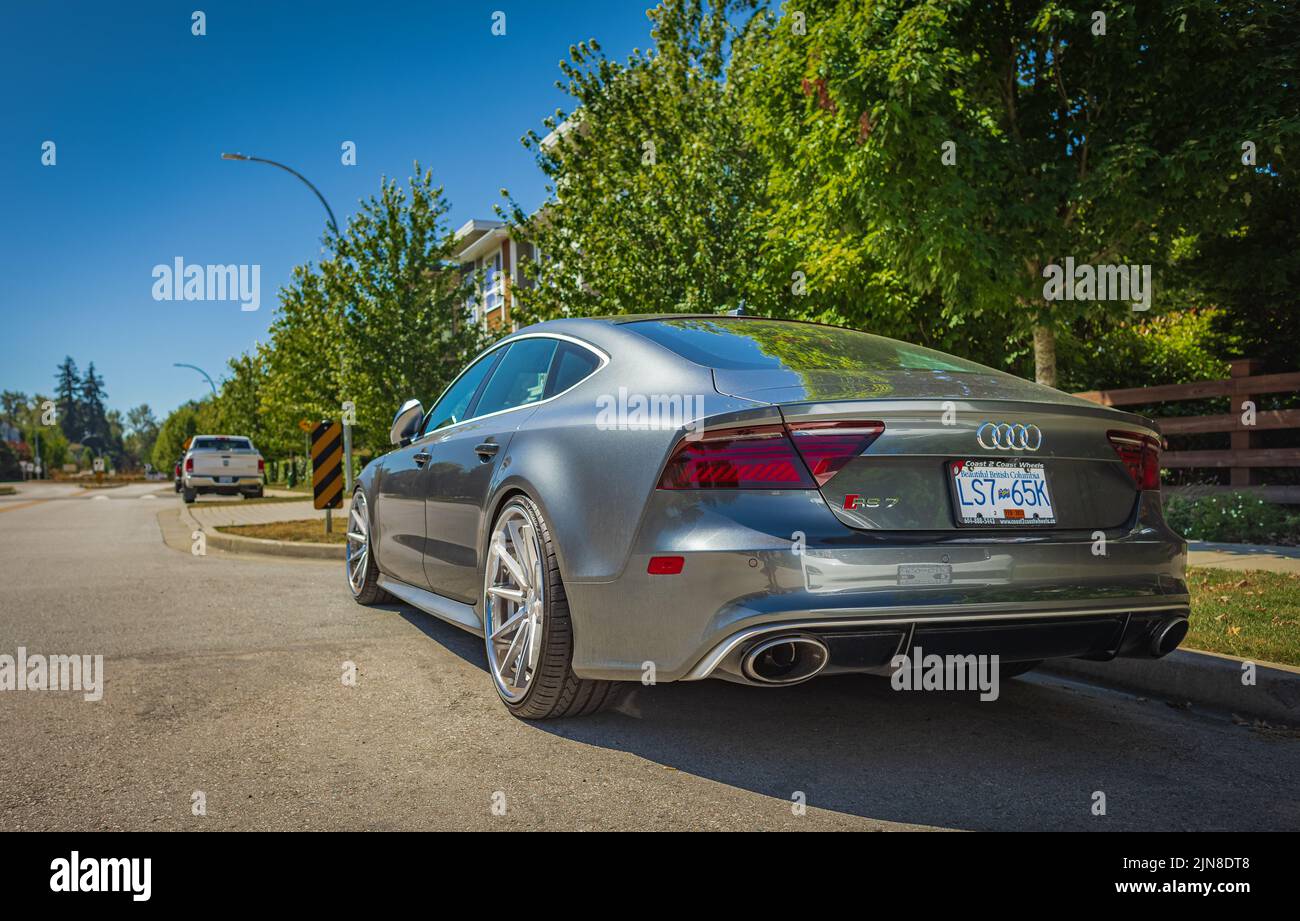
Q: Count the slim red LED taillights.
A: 2